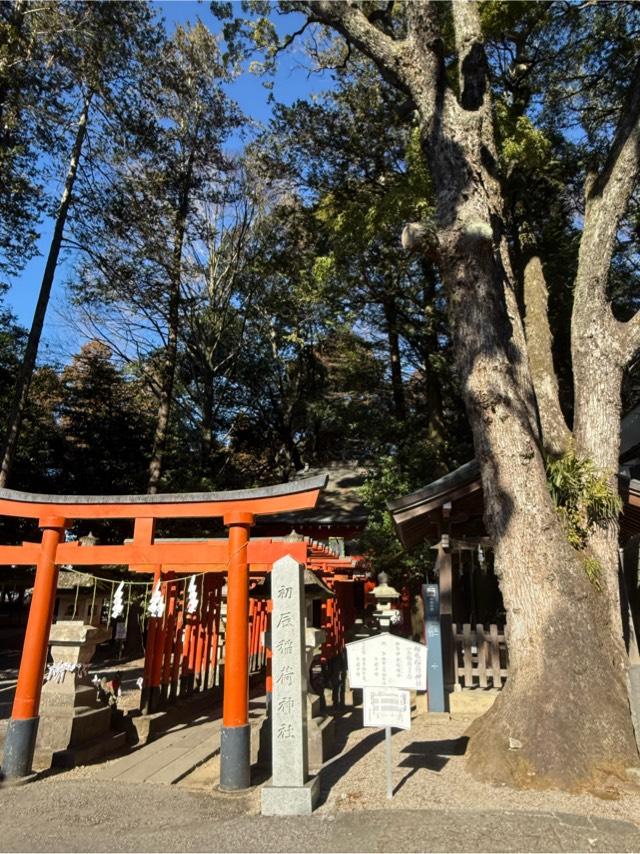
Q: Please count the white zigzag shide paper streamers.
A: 3